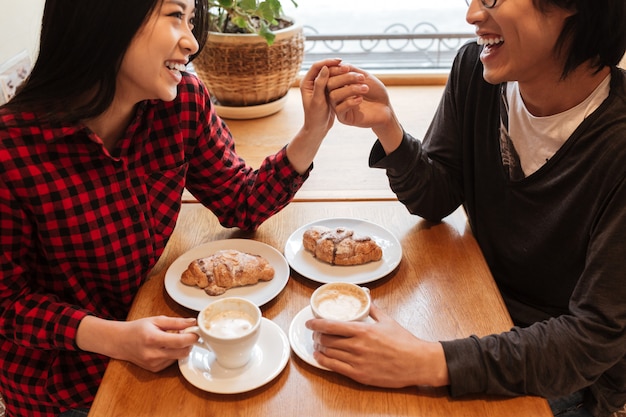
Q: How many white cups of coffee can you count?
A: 2